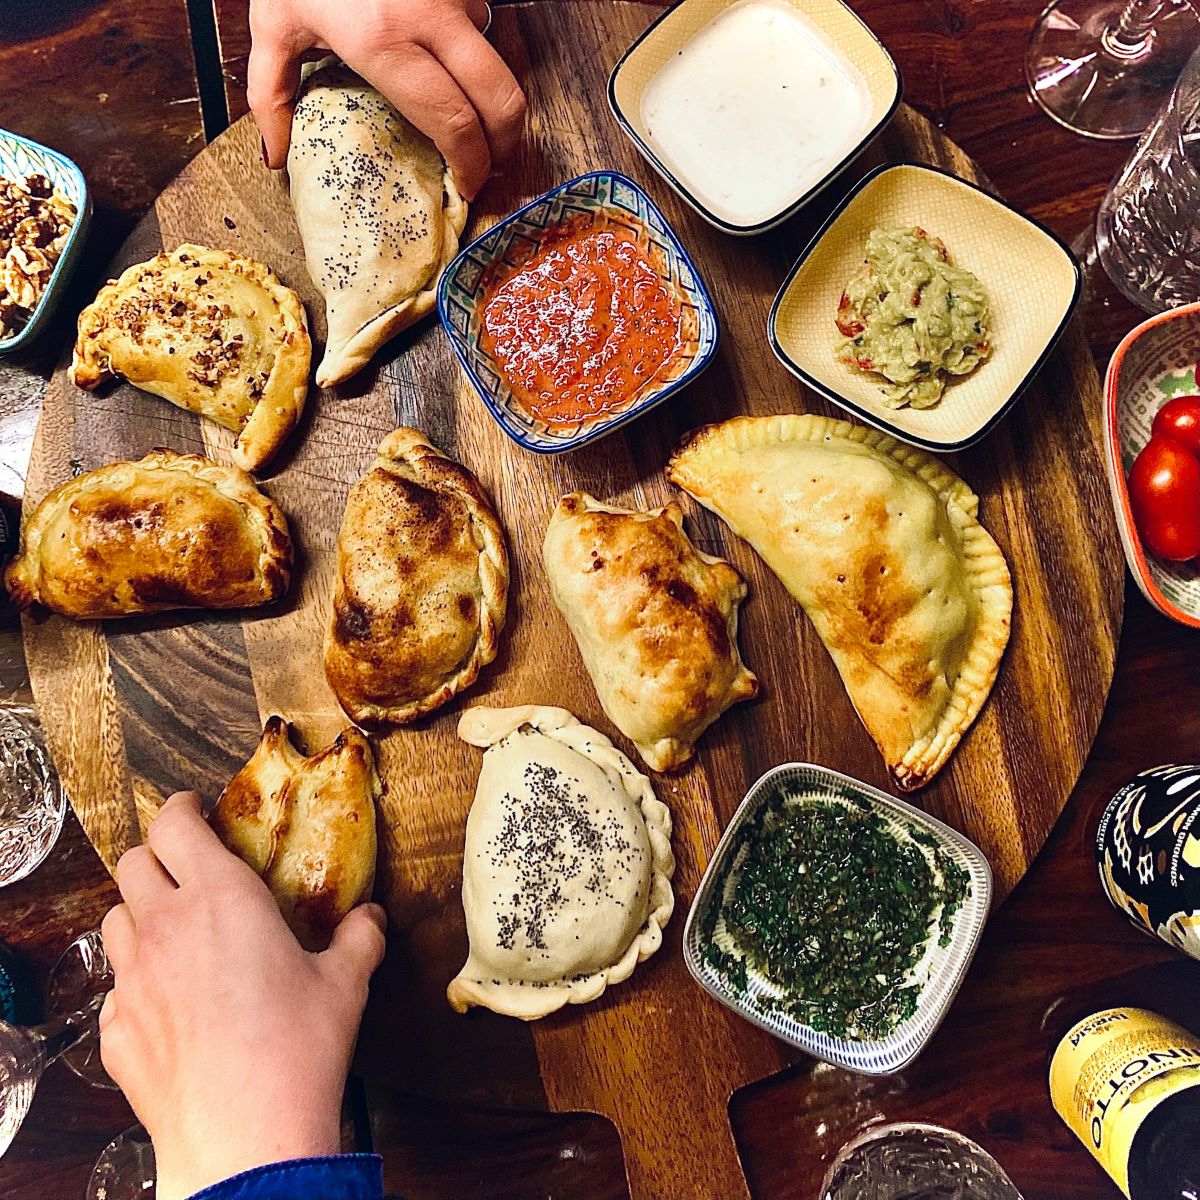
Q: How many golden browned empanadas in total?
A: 6